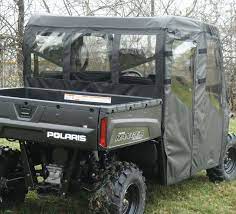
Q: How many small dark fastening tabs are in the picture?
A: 4